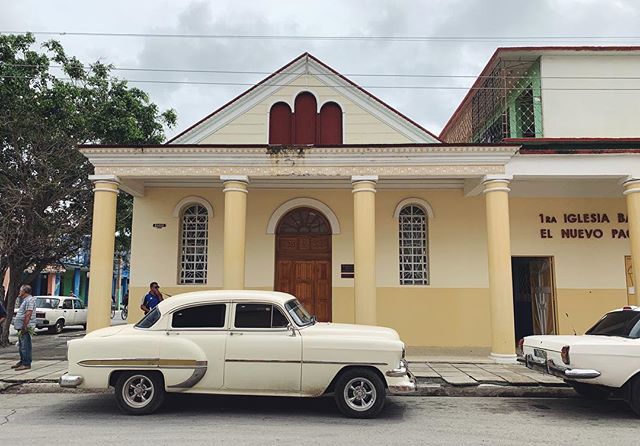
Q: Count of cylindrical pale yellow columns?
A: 5